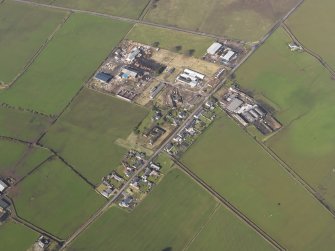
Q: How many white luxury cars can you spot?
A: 0